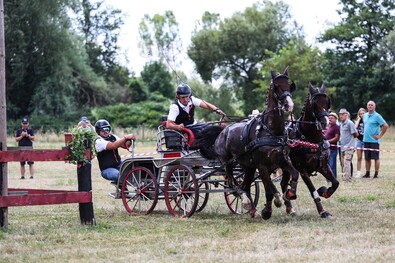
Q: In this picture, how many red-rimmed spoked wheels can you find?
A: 4